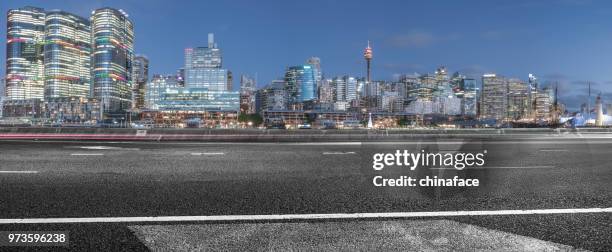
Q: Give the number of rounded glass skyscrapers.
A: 3